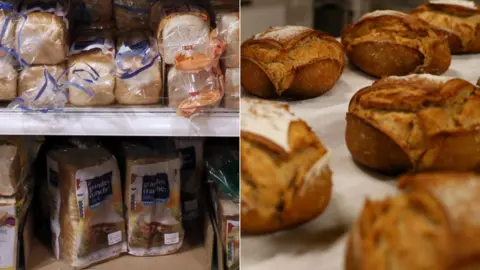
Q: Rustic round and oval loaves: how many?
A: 6